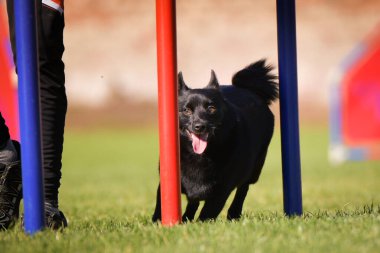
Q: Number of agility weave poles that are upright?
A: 3